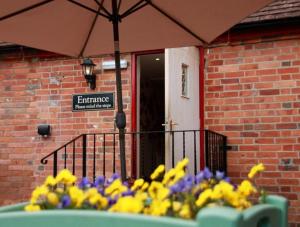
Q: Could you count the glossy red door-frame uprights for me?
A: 2